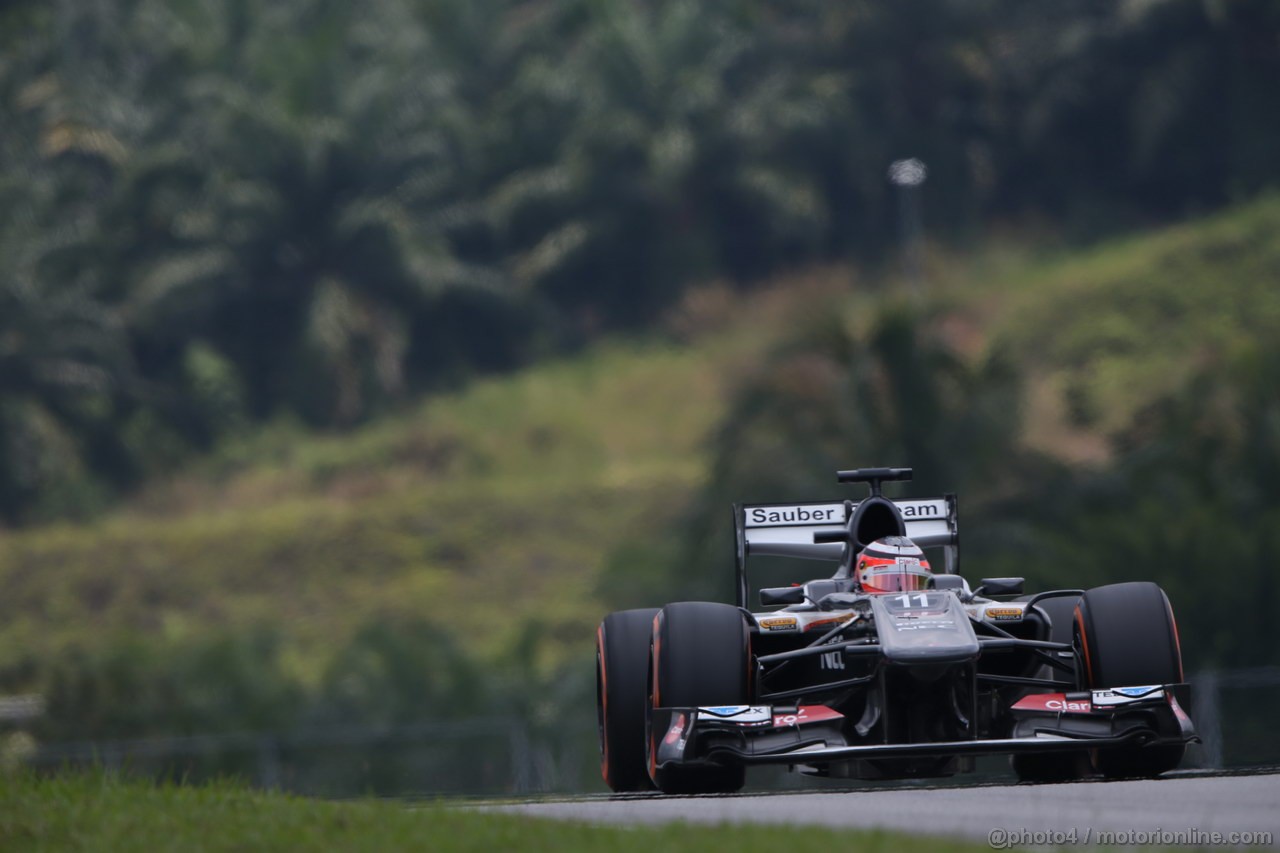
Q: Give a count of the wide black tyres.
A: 4